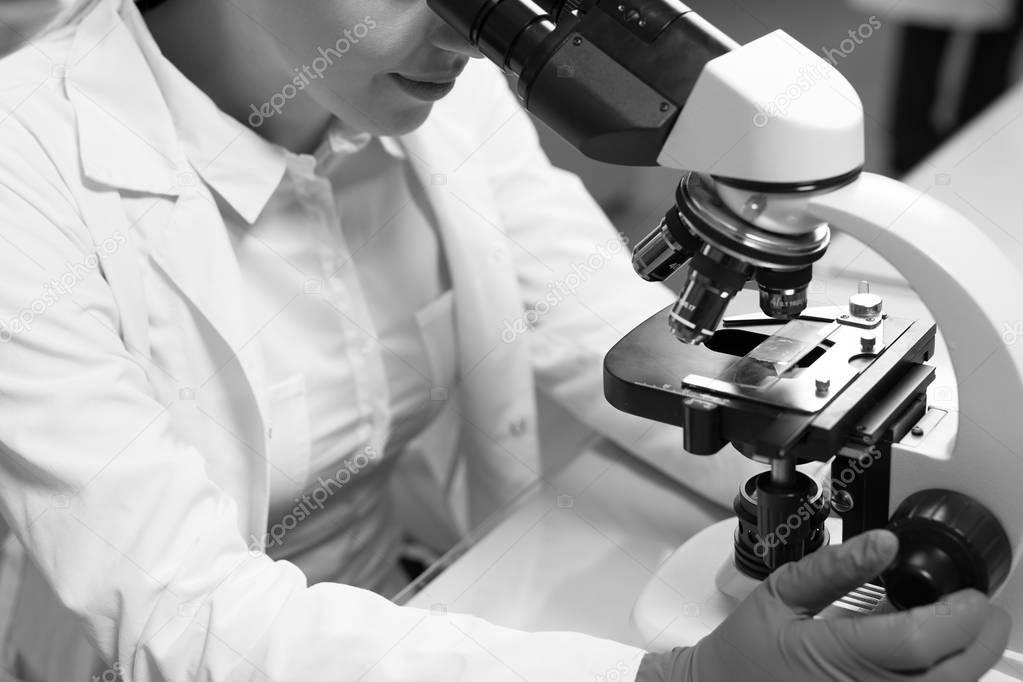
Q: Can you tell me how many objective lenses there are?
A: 3